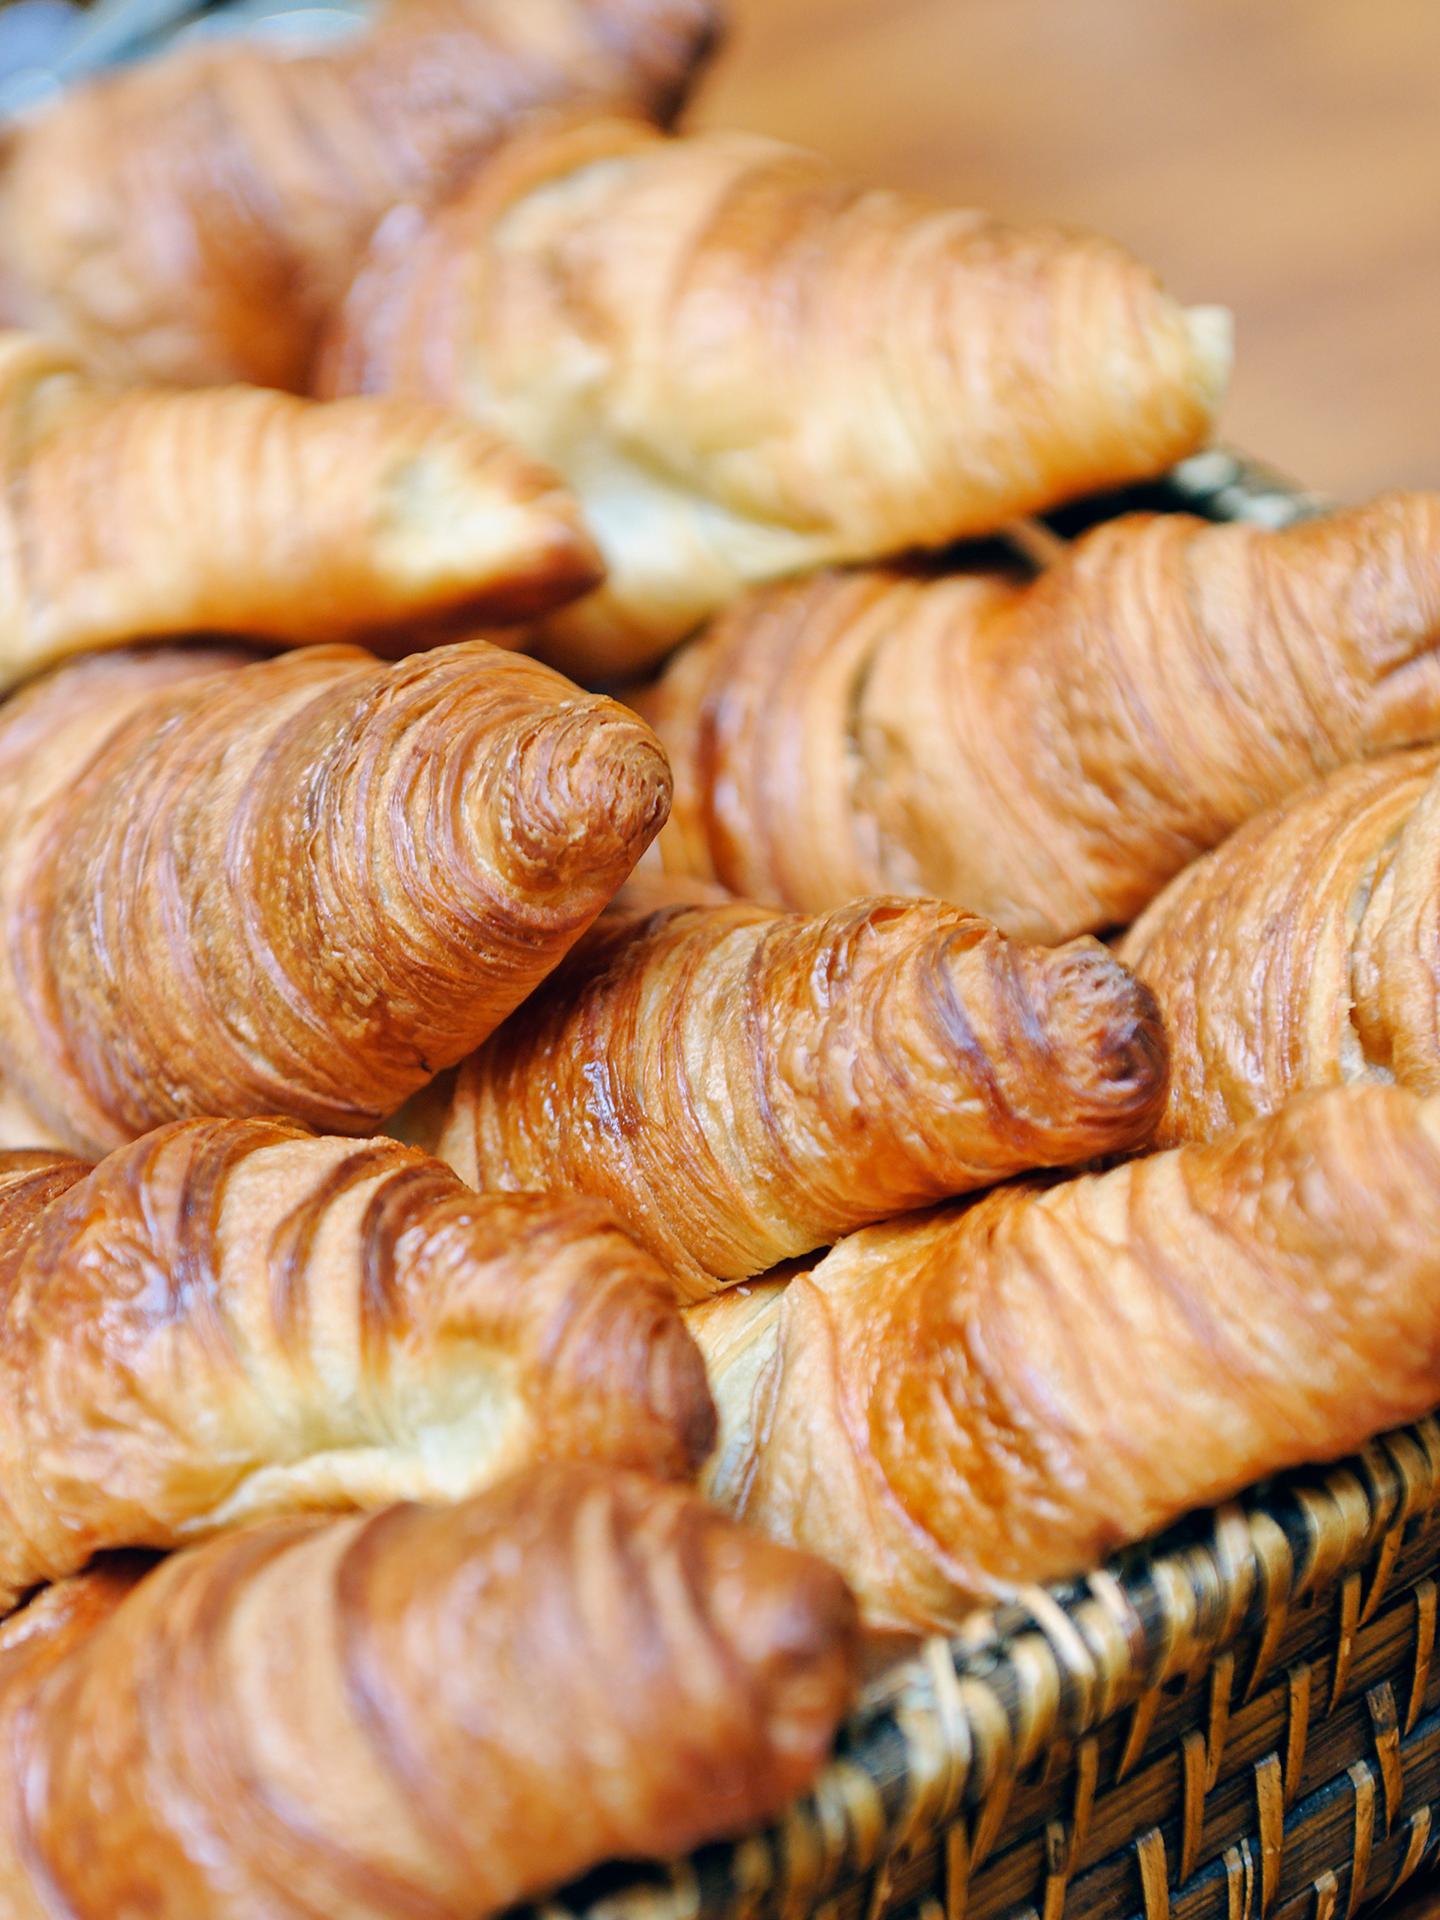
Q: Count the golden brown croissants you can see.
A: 10